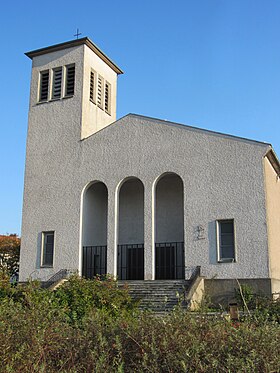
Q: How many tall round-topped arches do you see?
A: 3